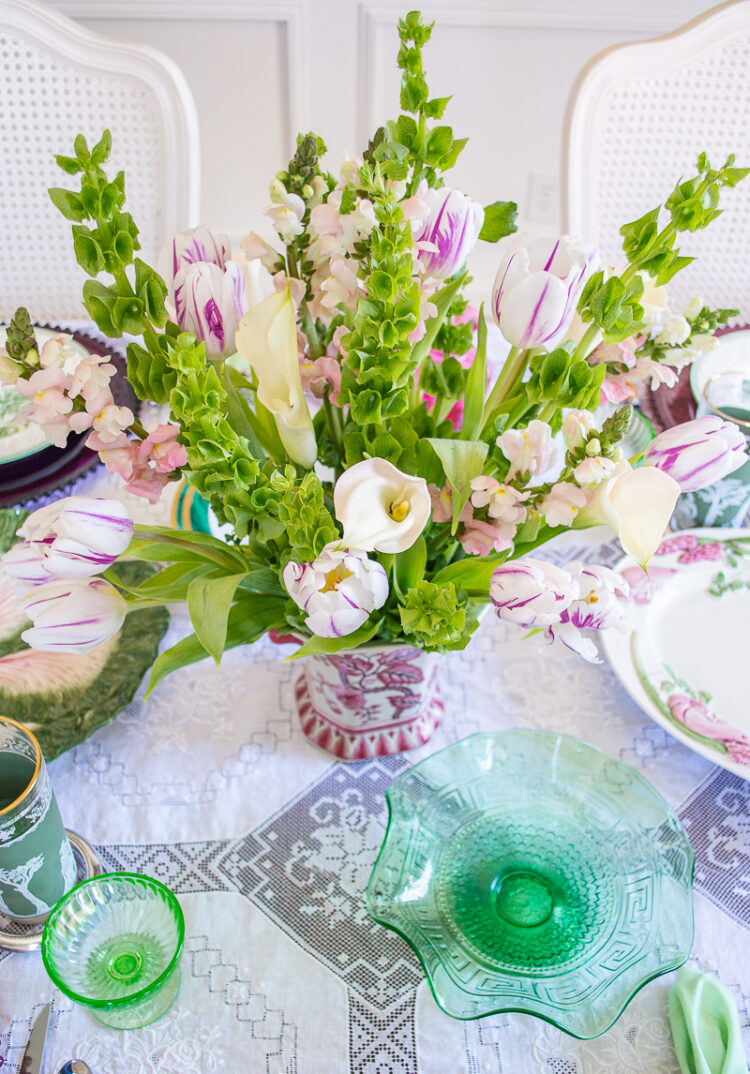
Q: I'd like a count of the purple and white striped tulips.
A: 11